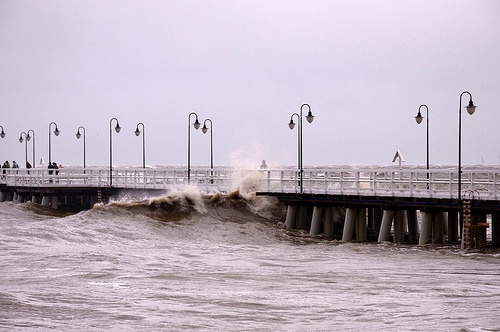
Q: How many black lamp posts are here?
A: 13